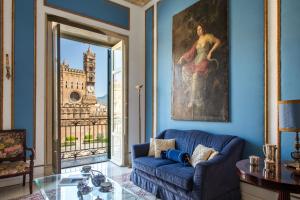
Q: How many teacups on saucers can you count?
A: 2